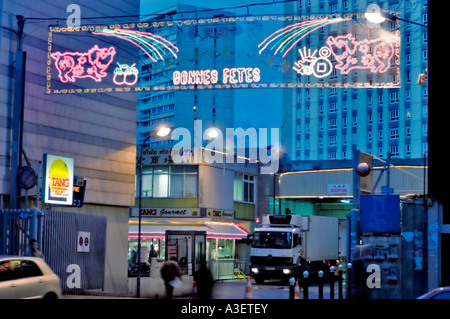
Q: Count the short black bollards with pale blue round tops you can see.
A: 6